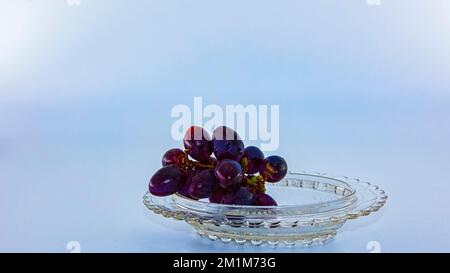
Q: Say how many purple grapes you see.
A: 12